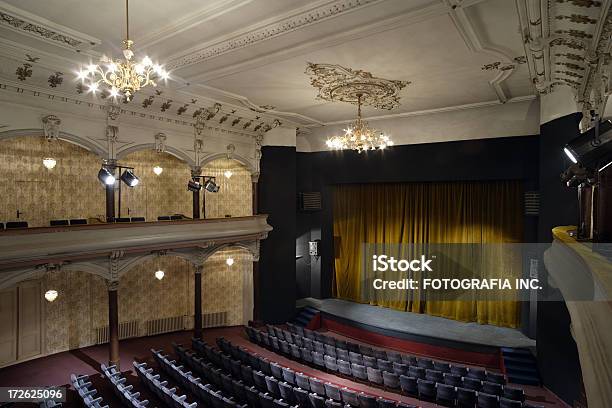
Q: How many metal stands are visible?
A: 2